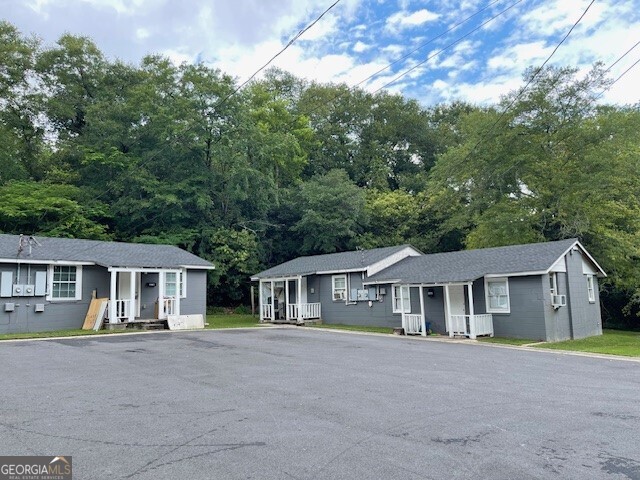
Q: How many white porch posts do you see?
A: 12